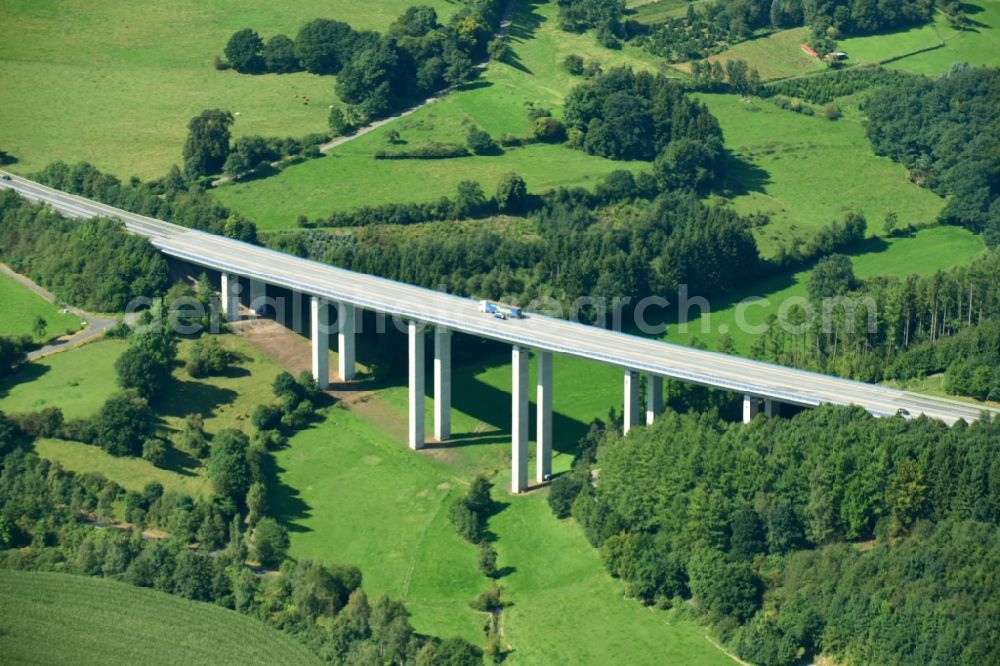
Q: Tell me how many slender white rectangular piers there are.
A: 12